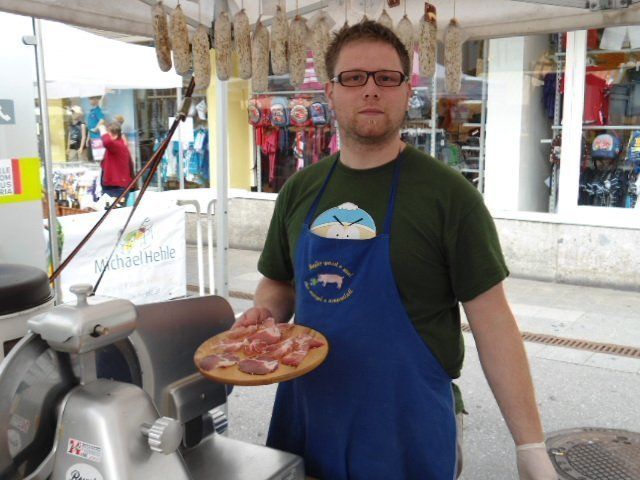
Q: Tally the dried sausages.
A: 15